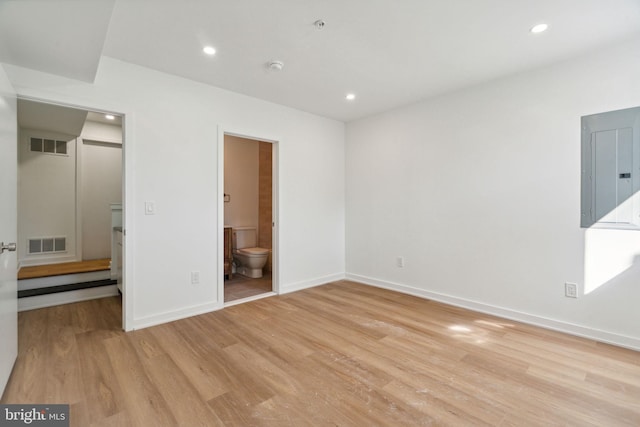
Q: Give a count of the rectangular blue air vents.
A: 0